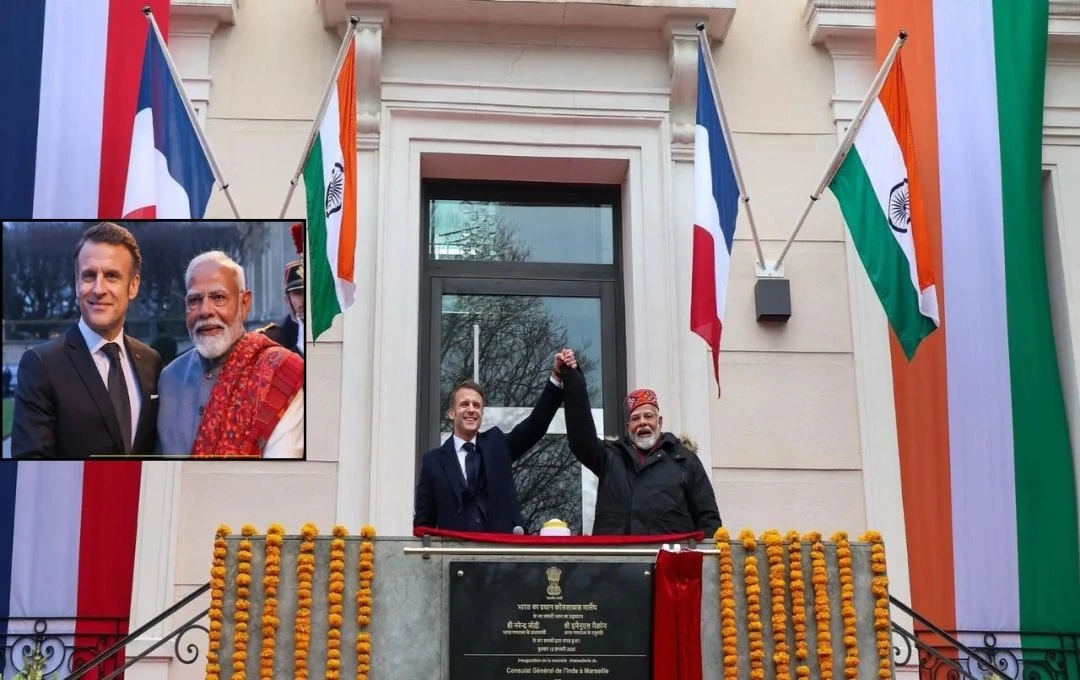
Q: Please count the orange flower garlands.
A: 13